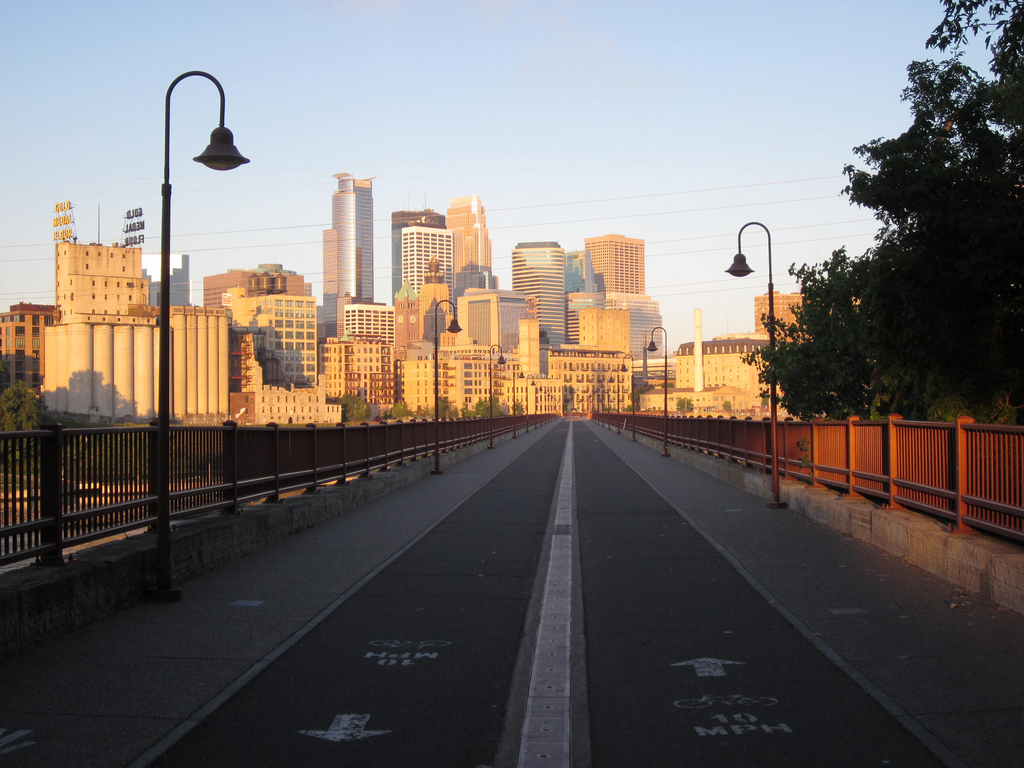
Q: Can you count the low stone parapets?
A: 2